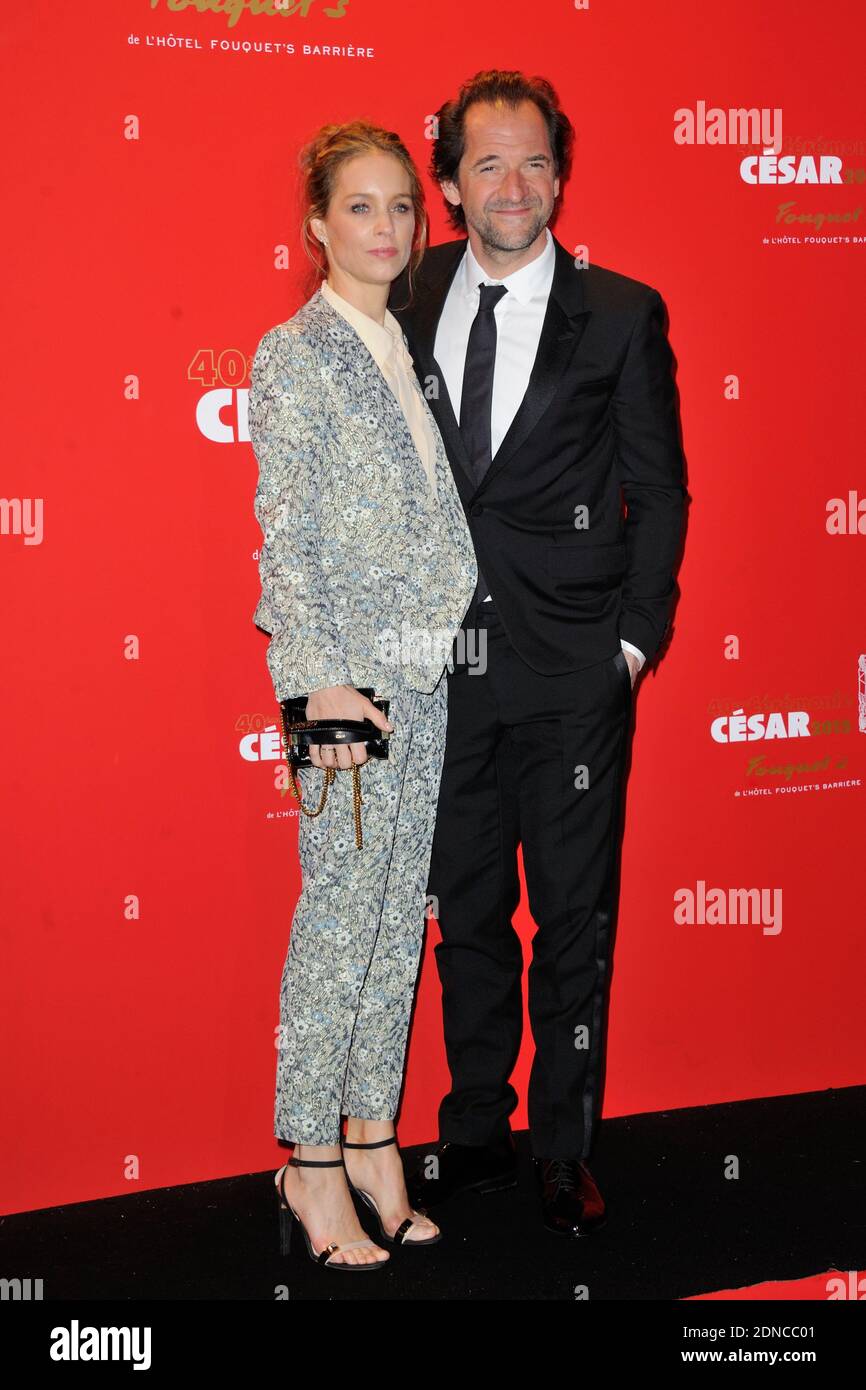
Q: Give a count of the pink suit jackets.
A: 0